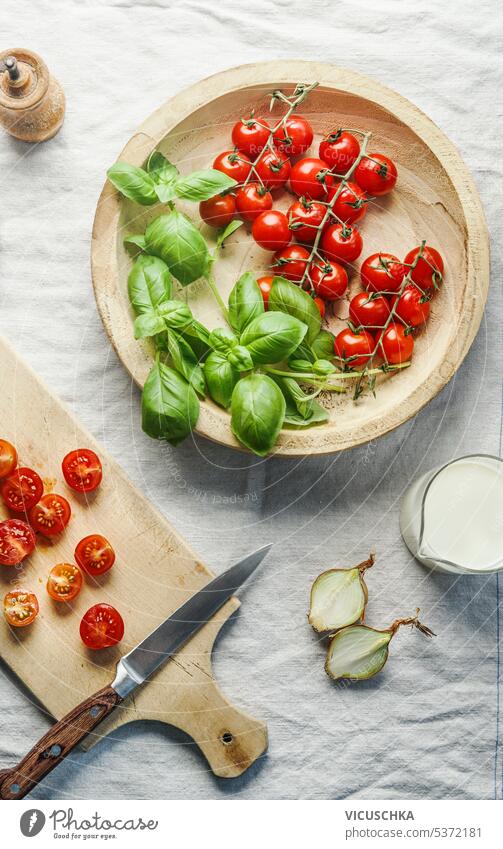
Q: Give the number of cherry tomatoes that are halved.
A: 9